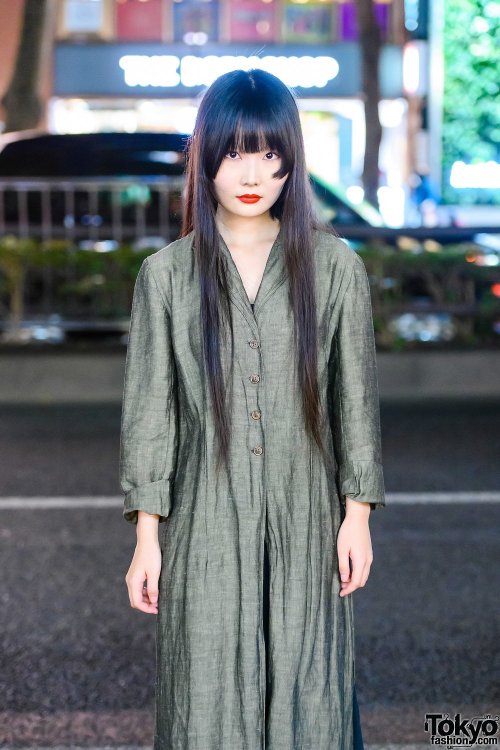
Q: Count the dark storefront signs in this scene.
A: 1